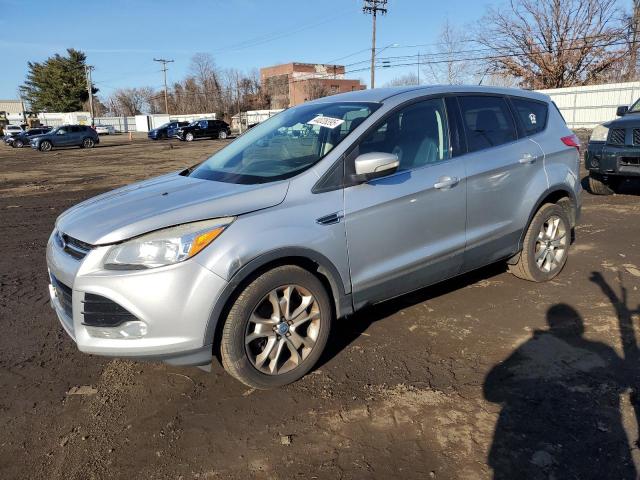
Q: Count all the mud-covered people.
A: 0